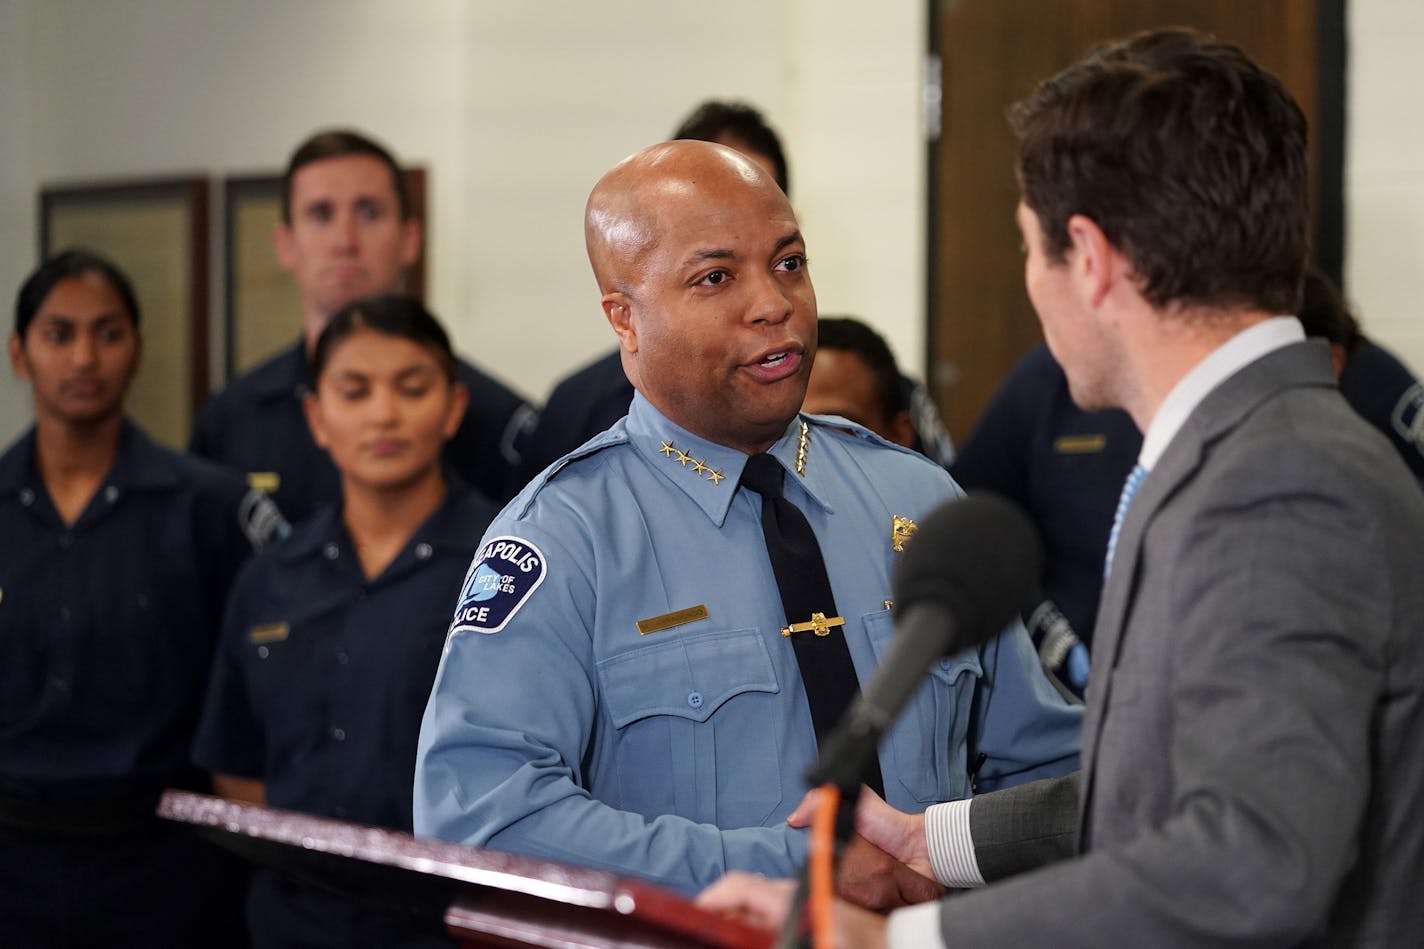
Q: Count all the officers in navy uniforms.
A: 7